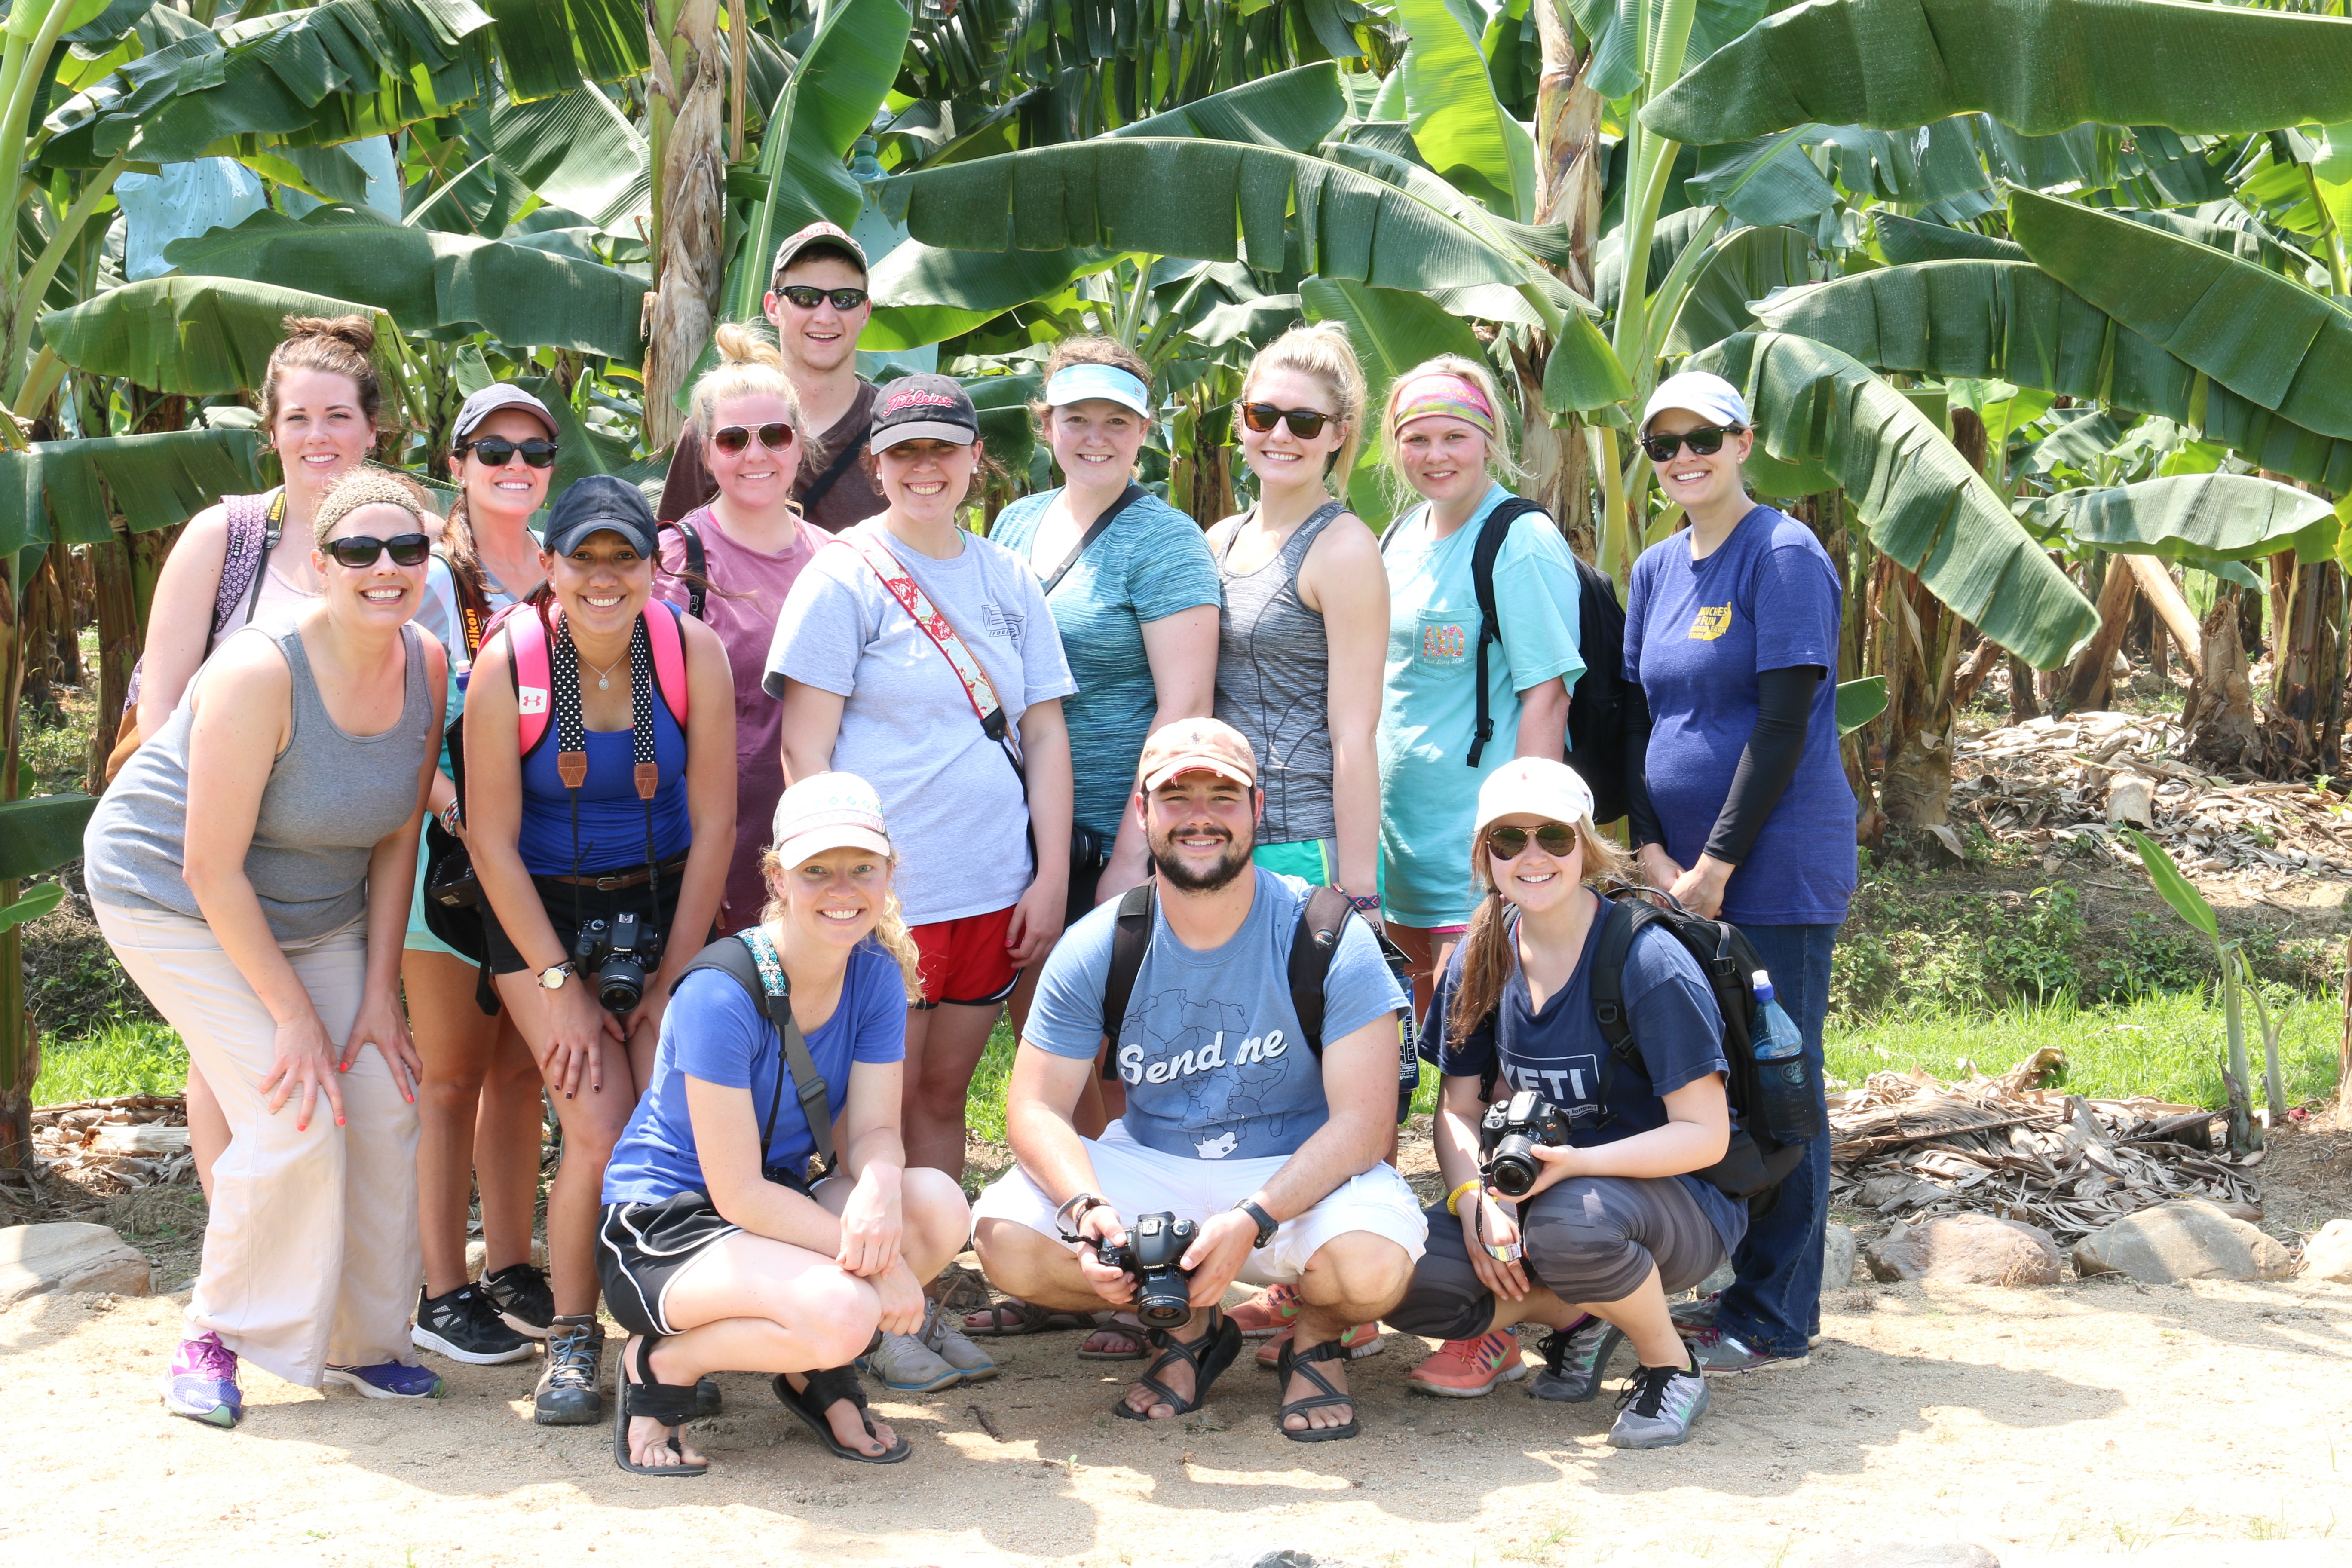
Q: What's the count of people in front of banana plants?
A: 14